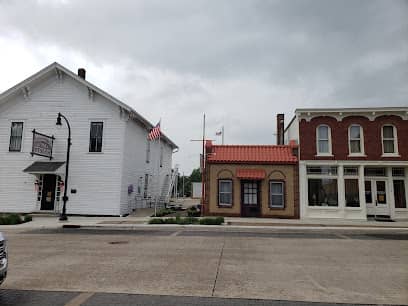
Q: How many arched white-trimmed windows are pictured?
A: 3